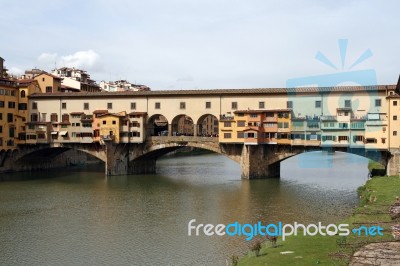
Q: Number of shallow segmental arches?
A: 3